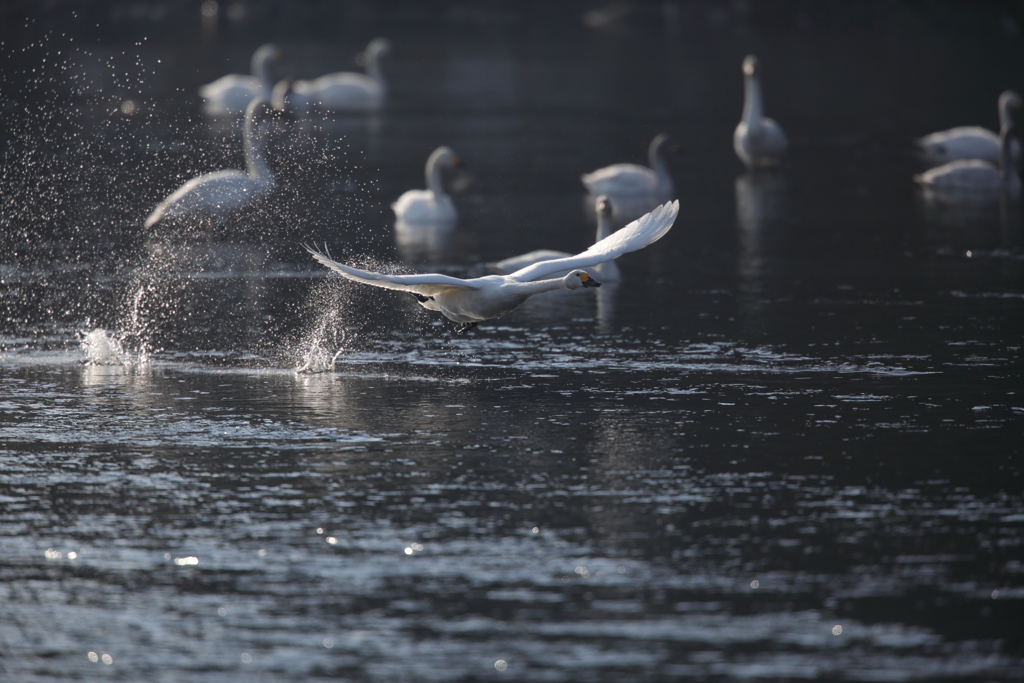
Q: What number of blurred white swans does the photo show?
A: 9